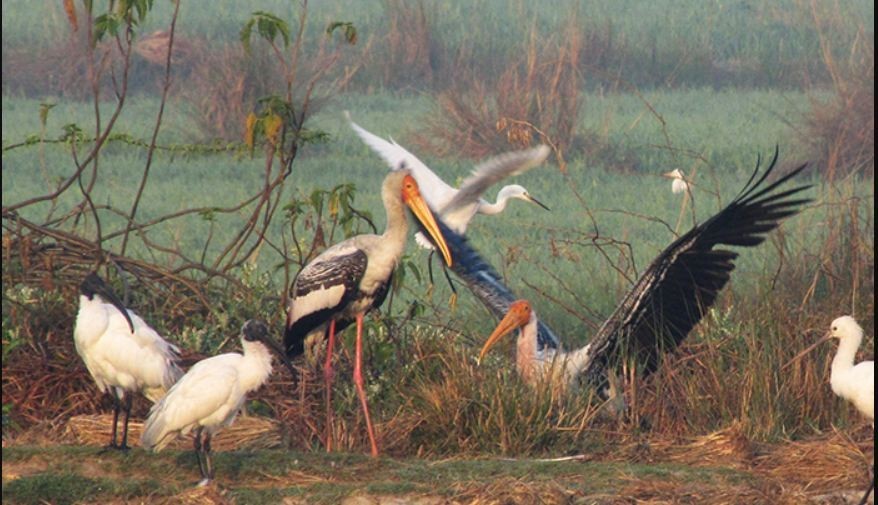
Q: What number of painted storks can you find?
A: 2